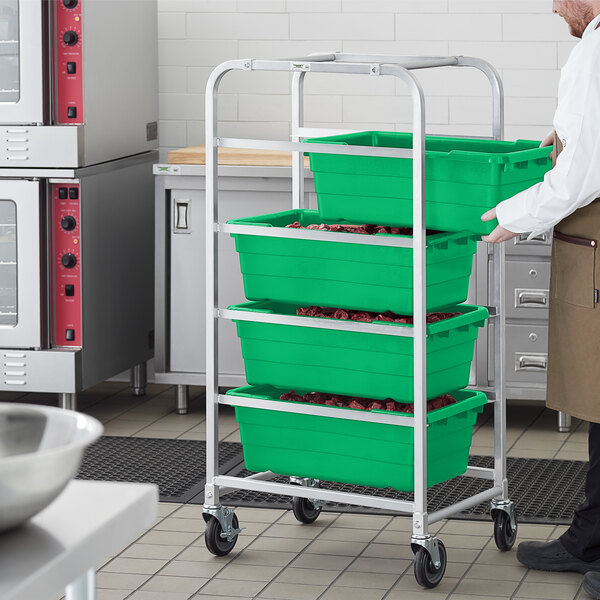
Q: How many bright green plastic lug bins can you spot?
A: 4